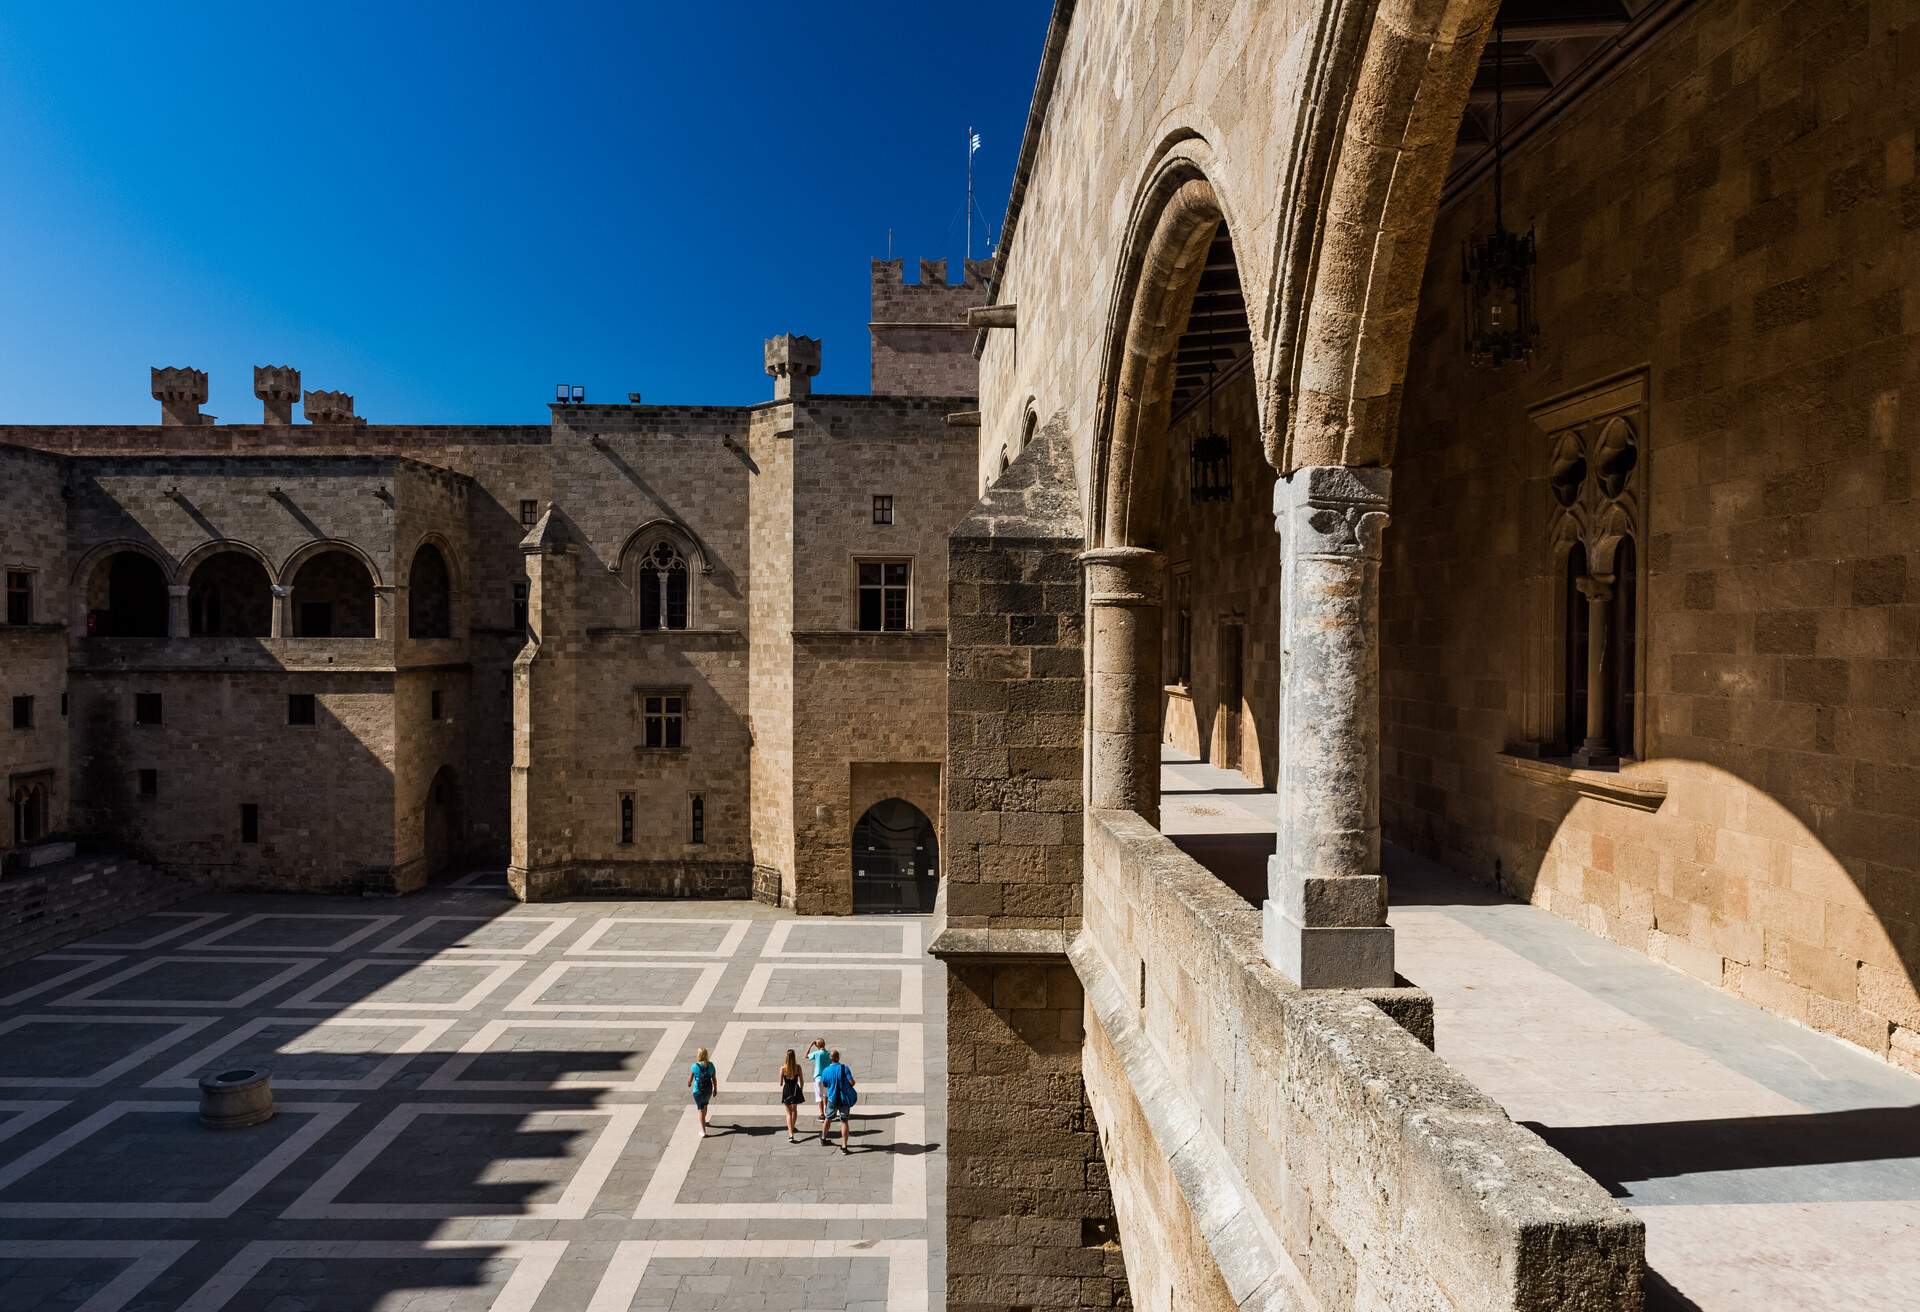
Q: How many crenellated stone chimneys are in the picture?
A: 4